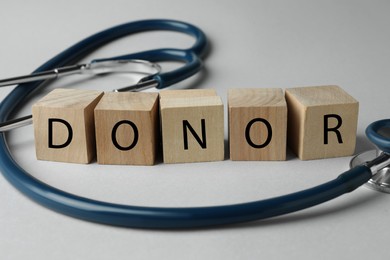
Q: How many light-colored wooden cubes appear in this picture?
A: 5